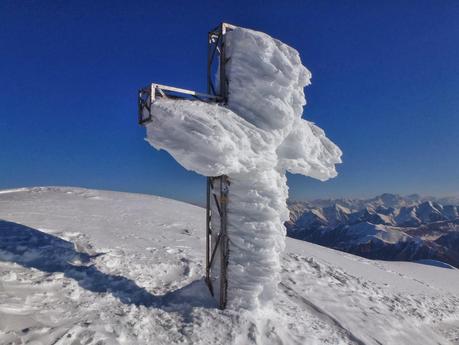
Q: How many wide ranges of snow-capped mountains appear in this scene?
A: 1